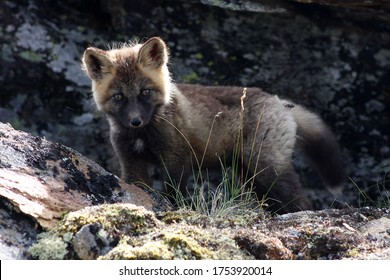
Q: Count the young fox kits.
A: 1